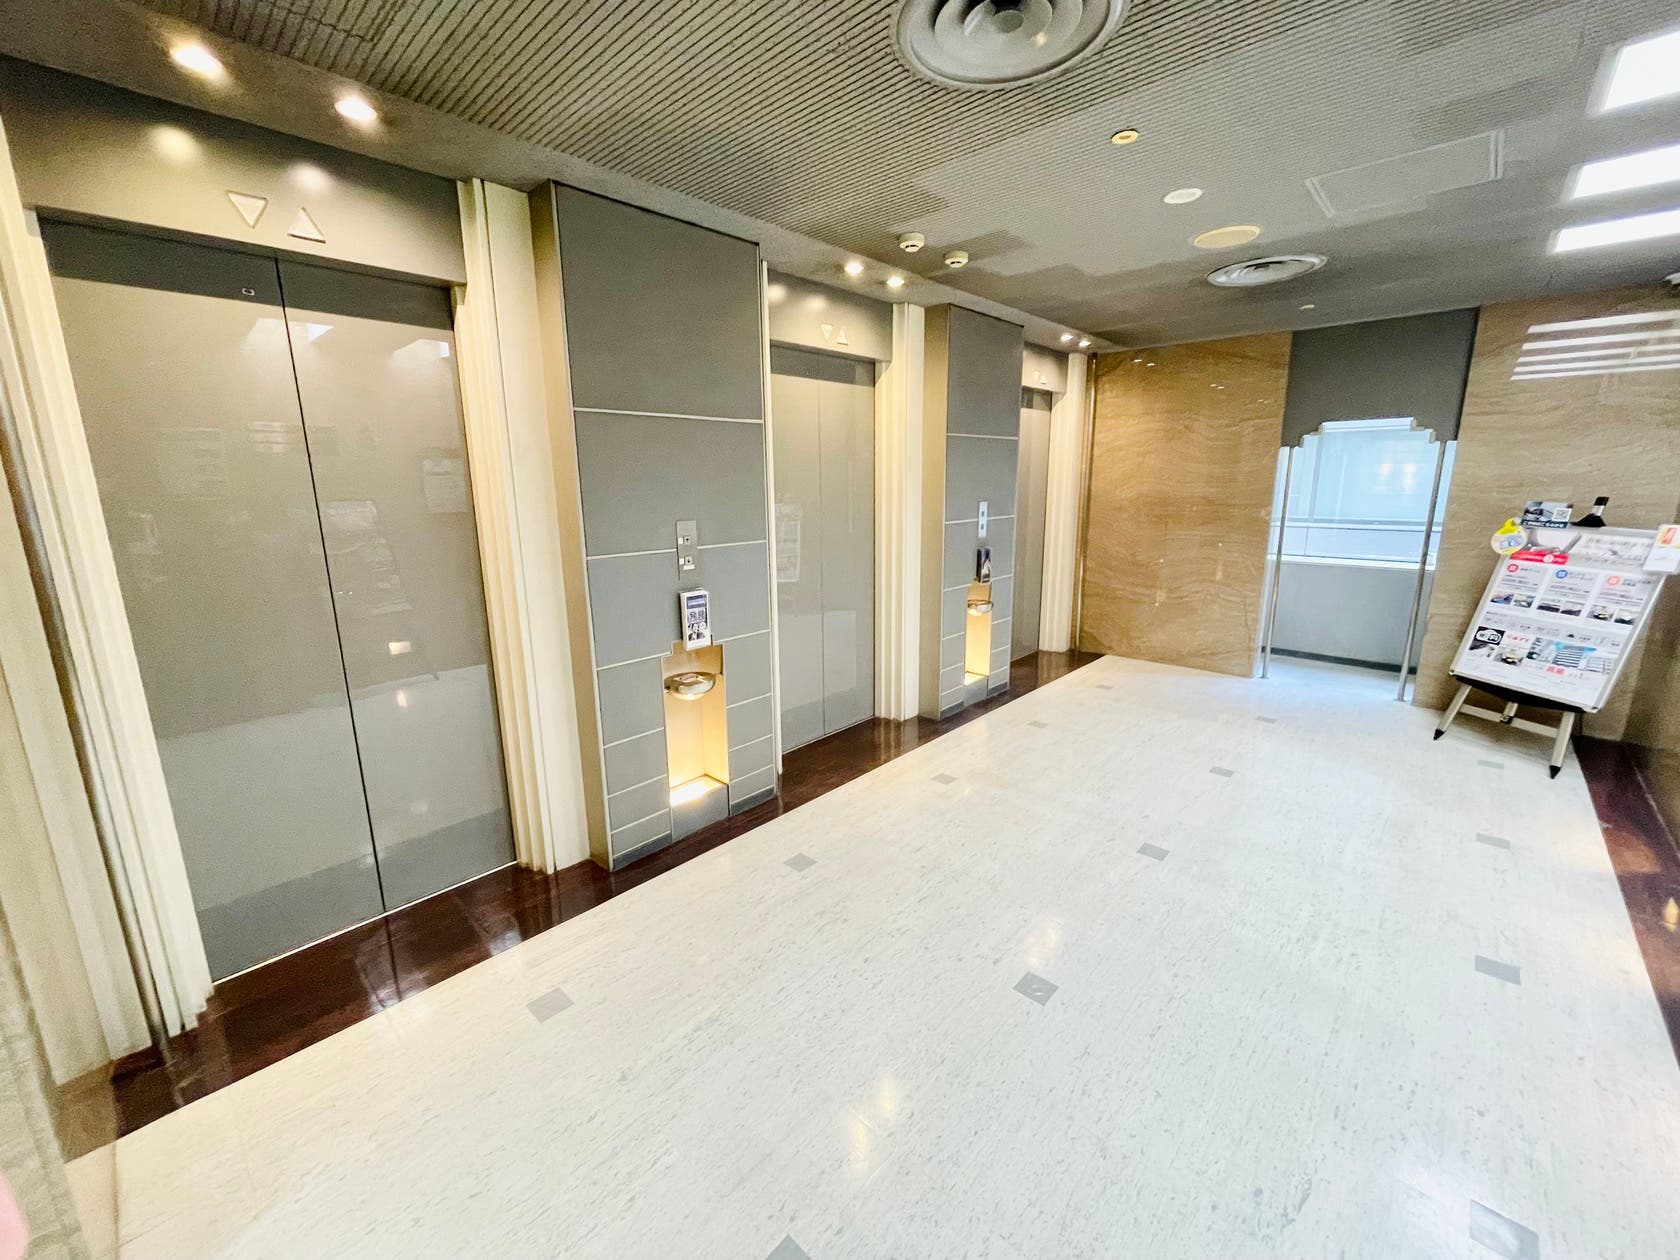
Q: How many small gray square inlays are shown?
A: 14